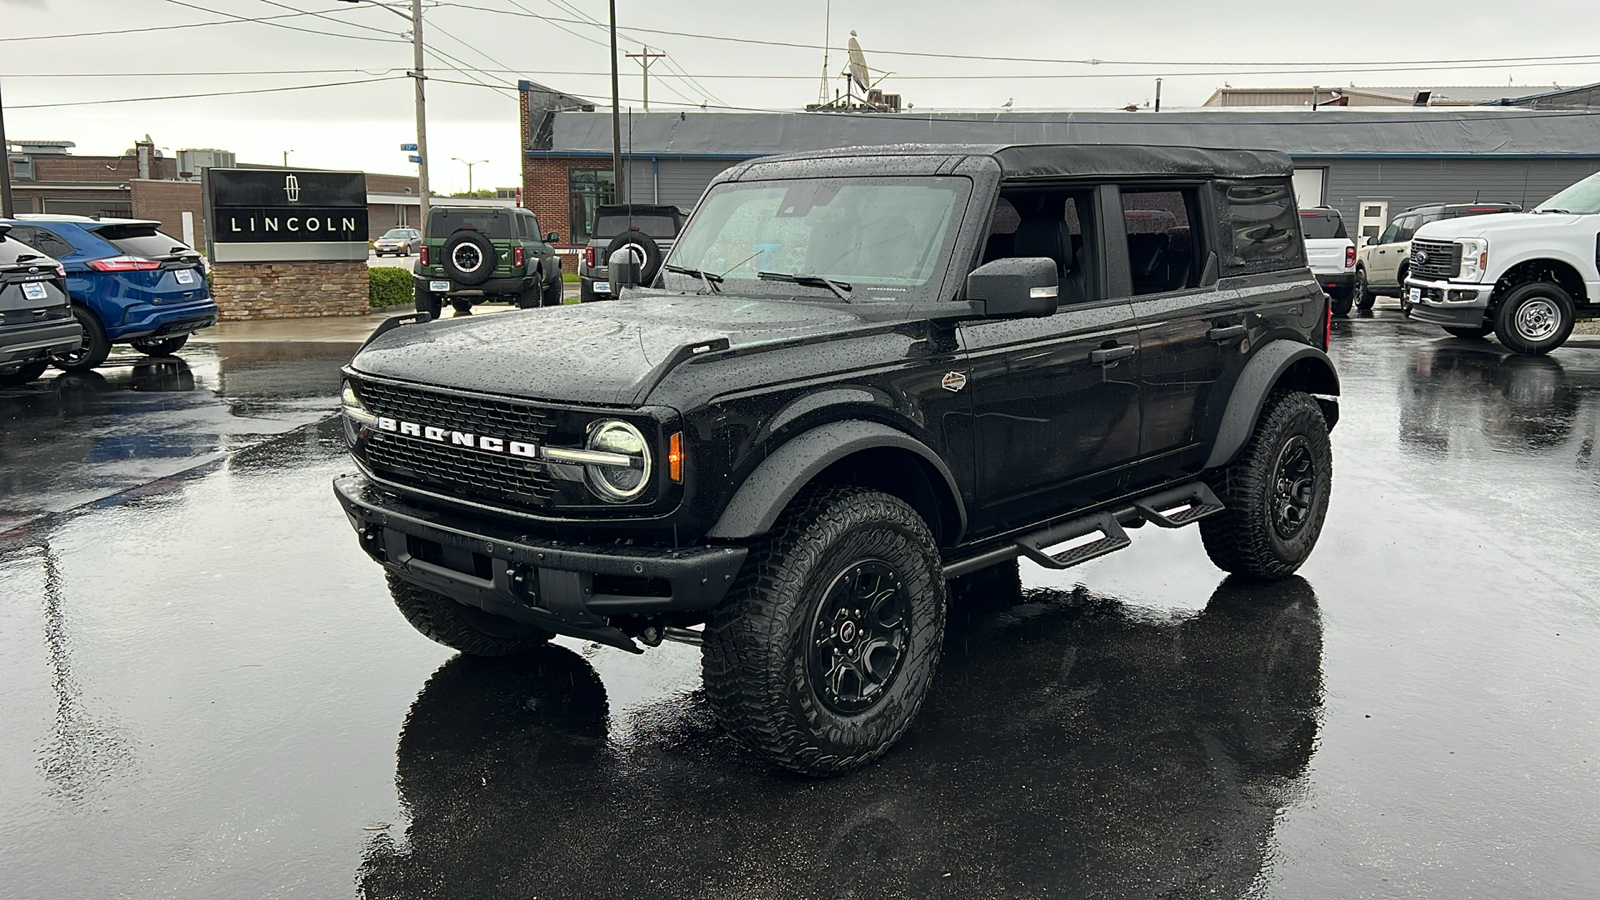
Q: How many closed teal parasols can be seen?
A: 0